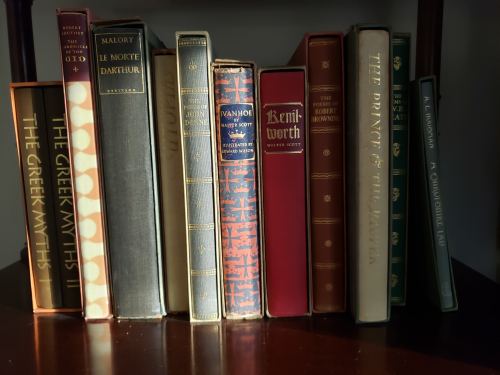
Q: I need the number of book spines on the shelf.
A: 12